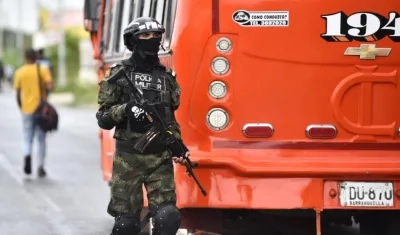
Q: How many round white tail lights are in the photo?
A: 4